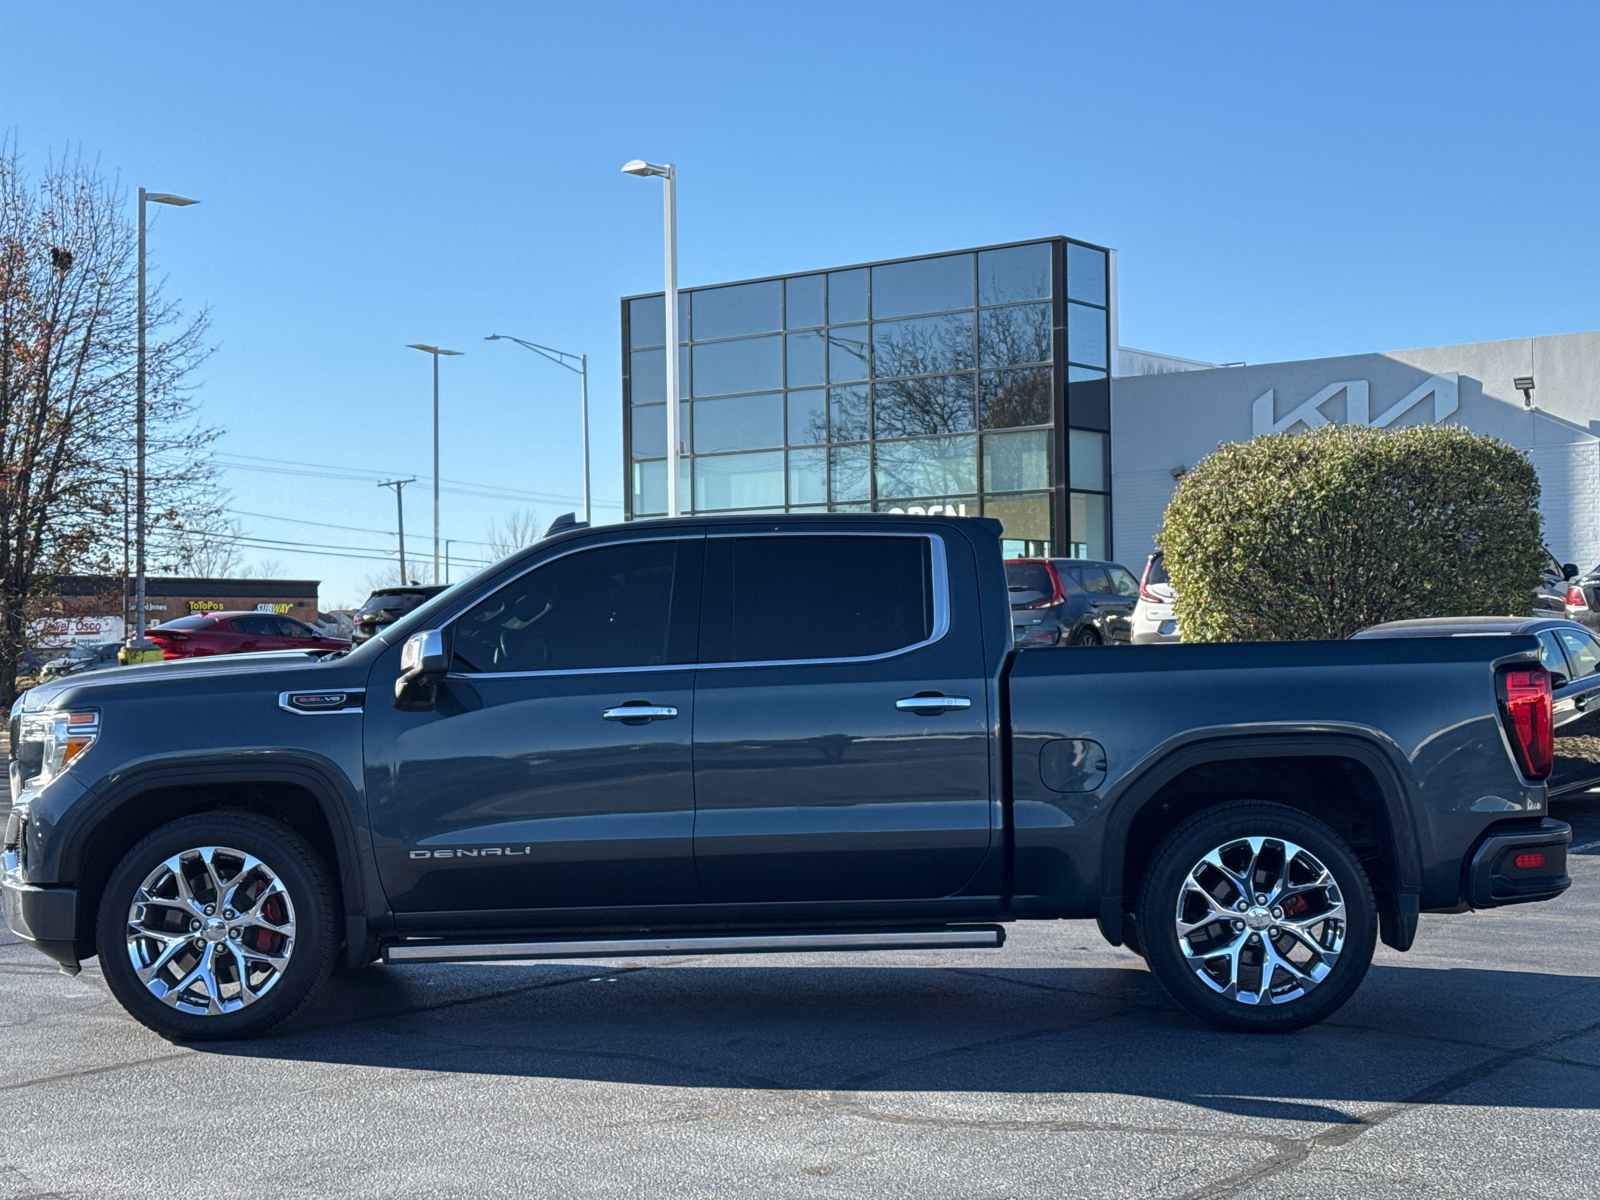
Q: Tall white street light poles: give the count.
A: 4